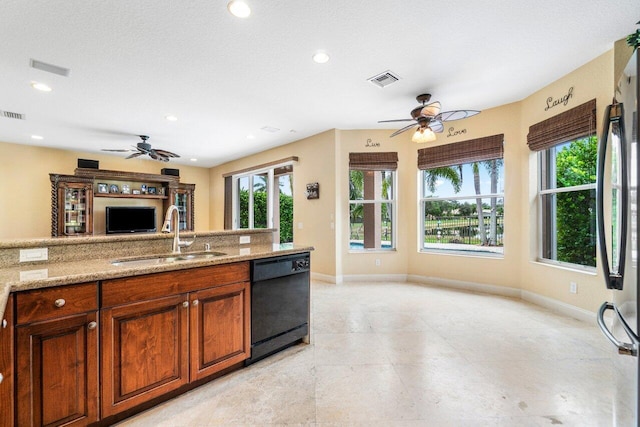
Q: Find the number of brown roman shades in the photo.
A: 3